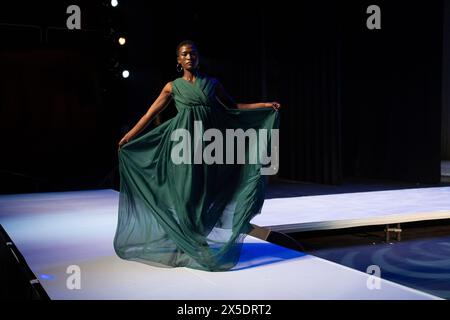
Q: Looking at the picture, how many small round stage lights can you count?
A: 3